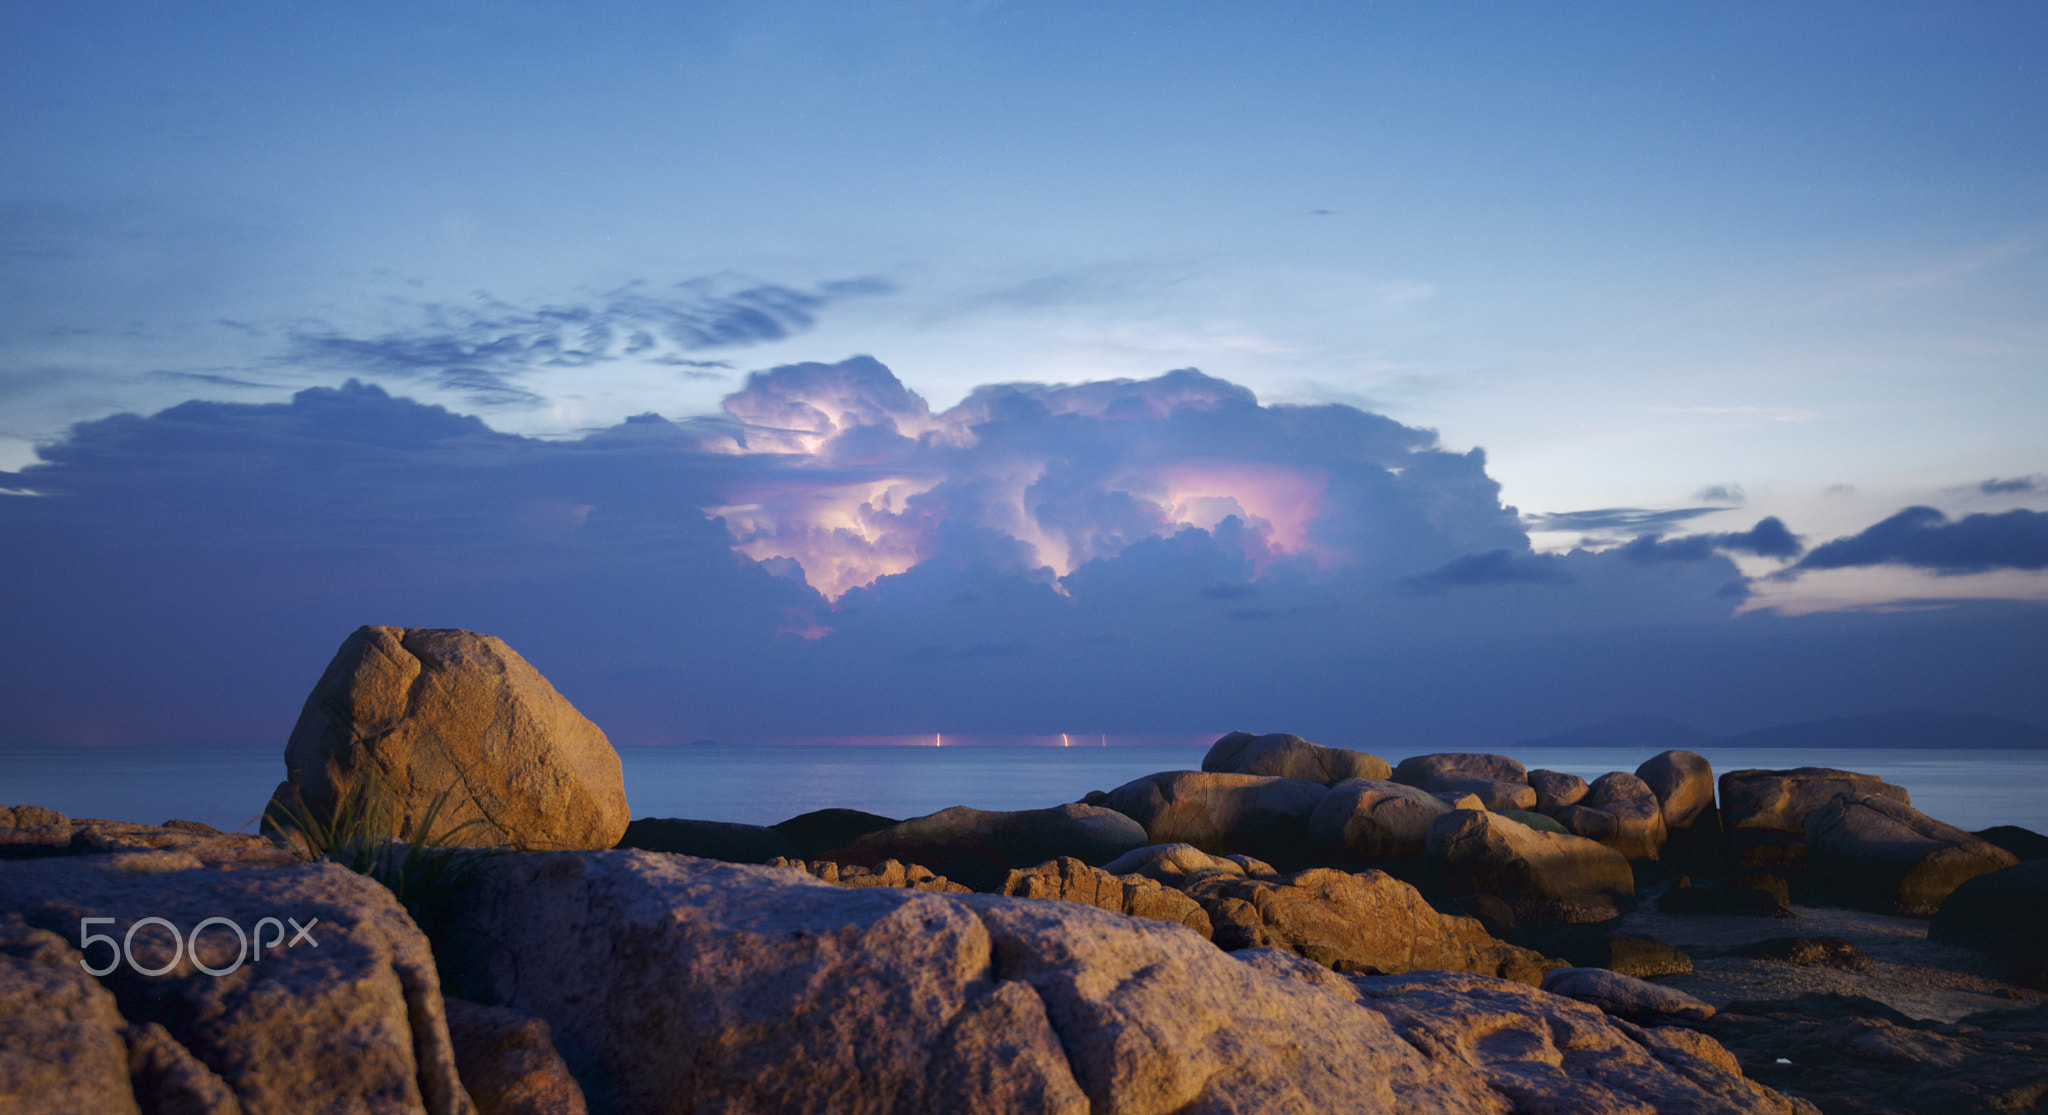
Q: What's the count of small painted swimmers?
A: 0